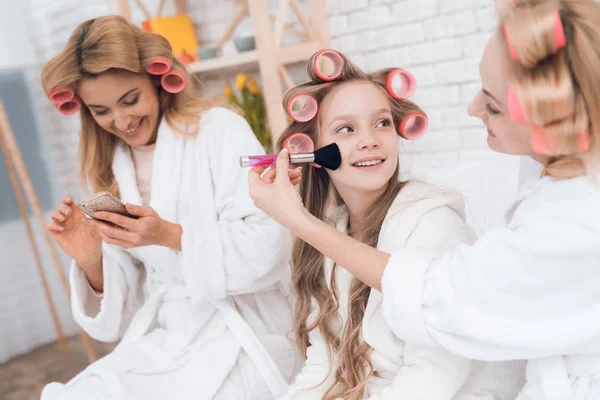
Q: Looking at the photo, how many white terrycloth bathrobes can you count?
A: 3